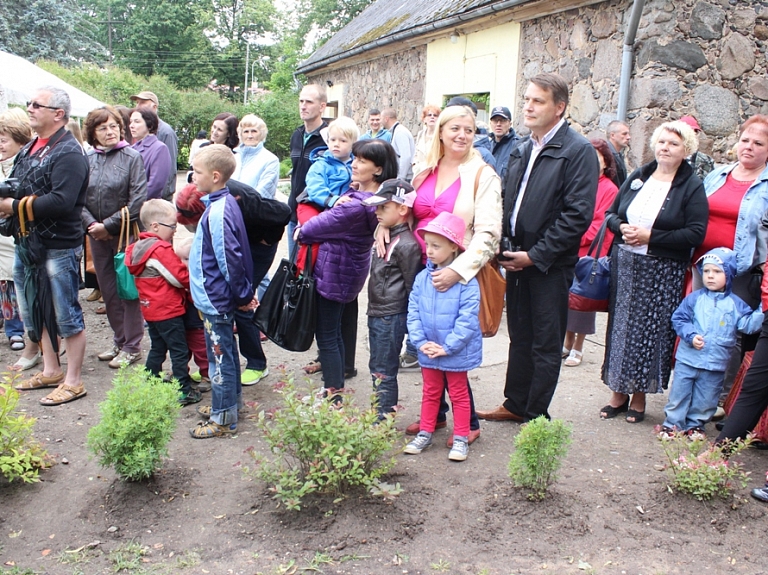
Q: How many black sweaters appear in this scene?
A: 2